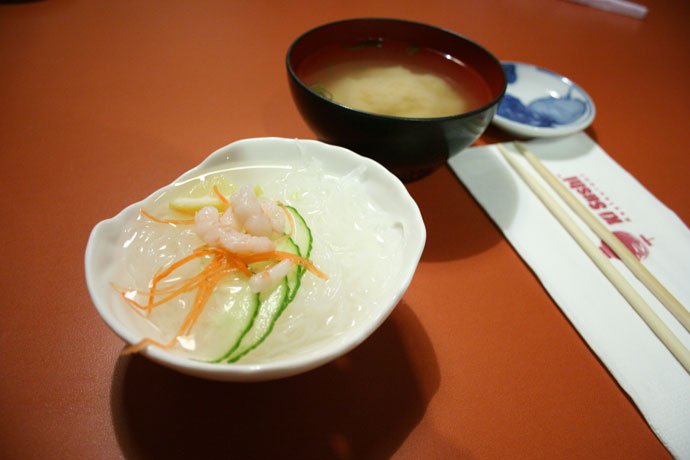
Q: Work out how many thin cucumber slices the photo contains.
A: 4